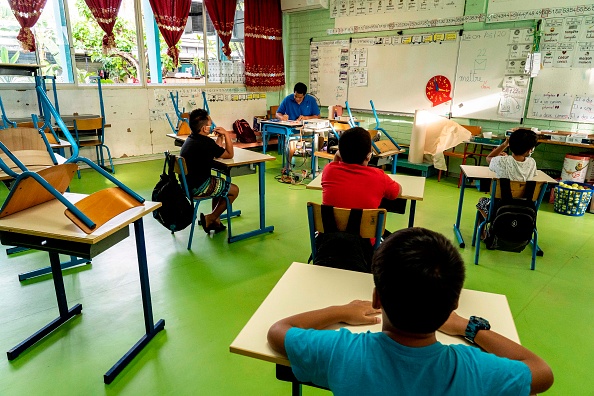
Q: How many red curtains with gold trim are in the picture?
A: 5